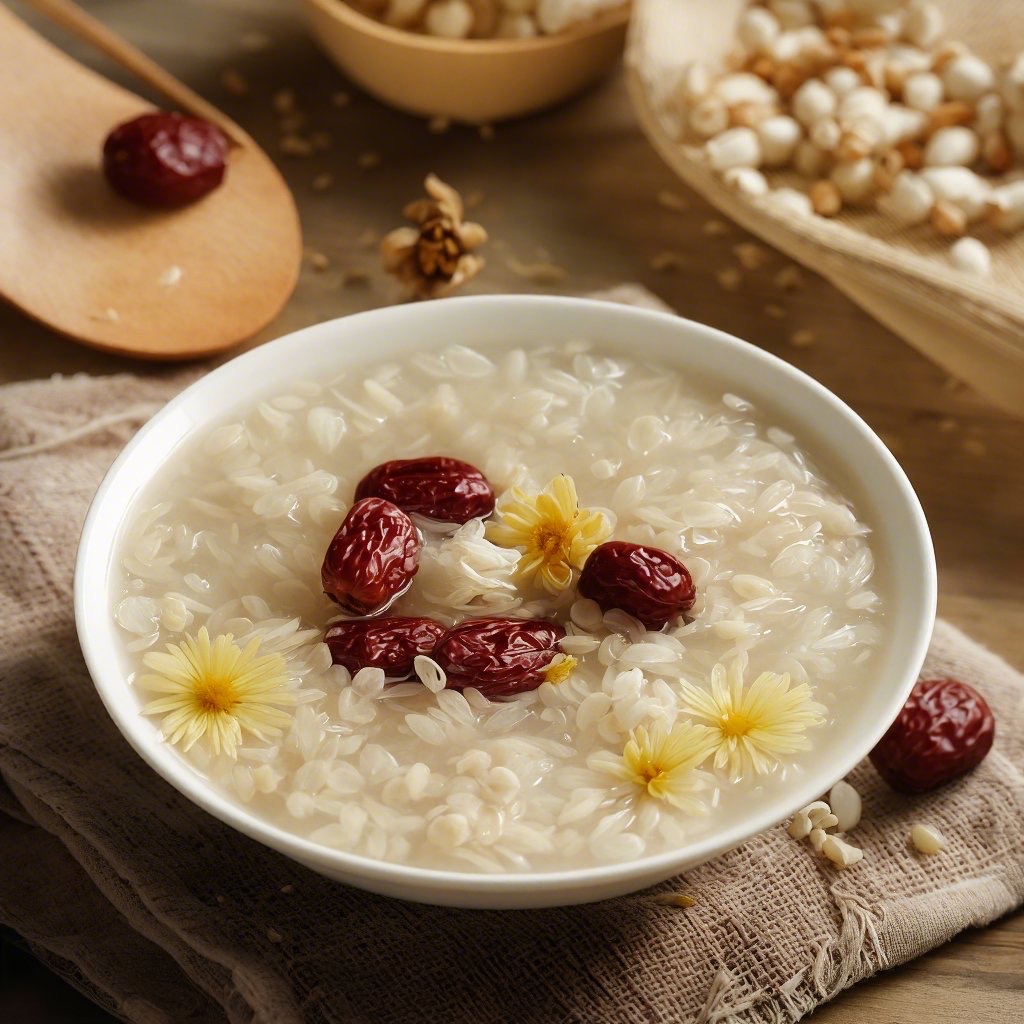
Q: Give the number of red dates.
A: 7